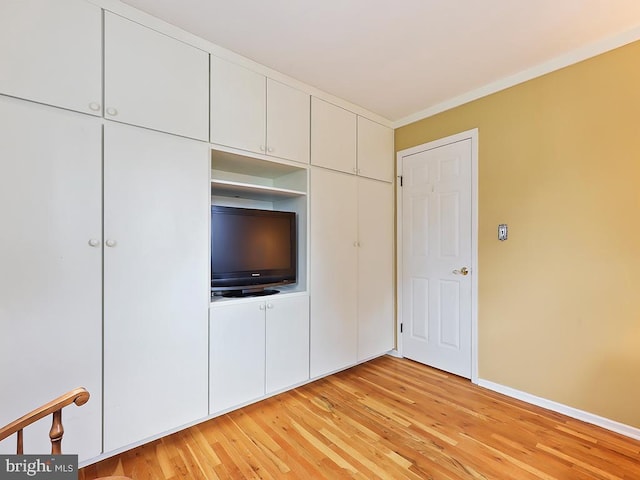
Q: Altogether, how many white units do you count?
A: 12